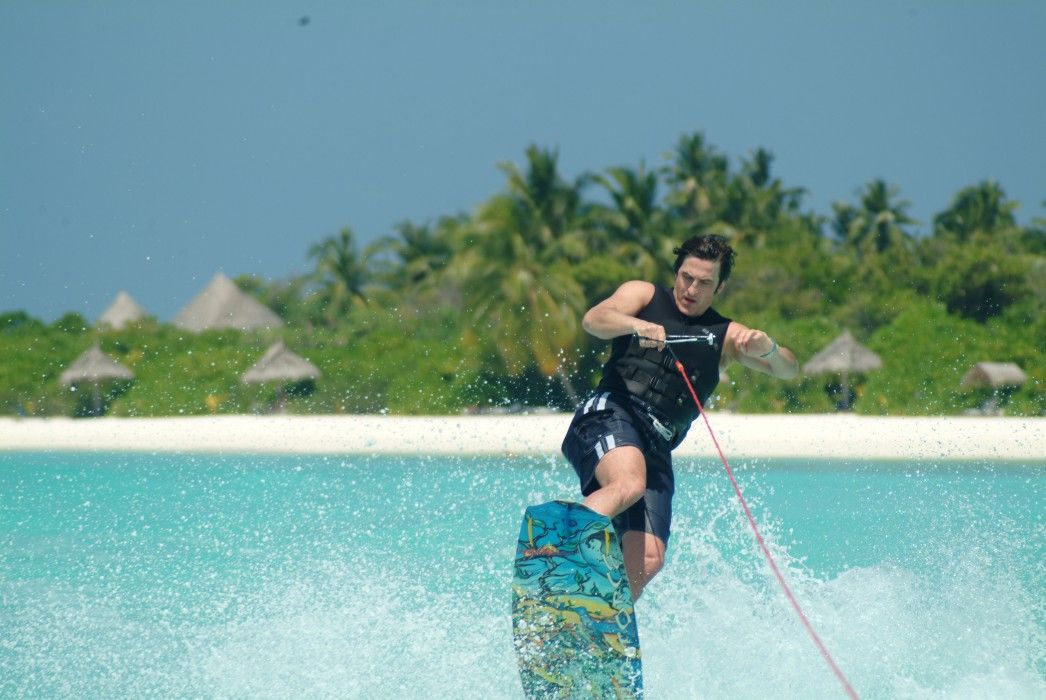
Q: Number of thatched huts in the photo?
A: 6